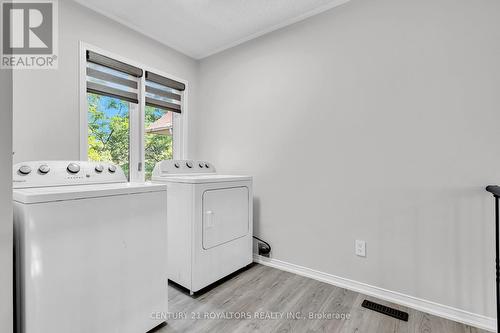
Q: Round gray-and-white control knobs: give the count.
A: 9